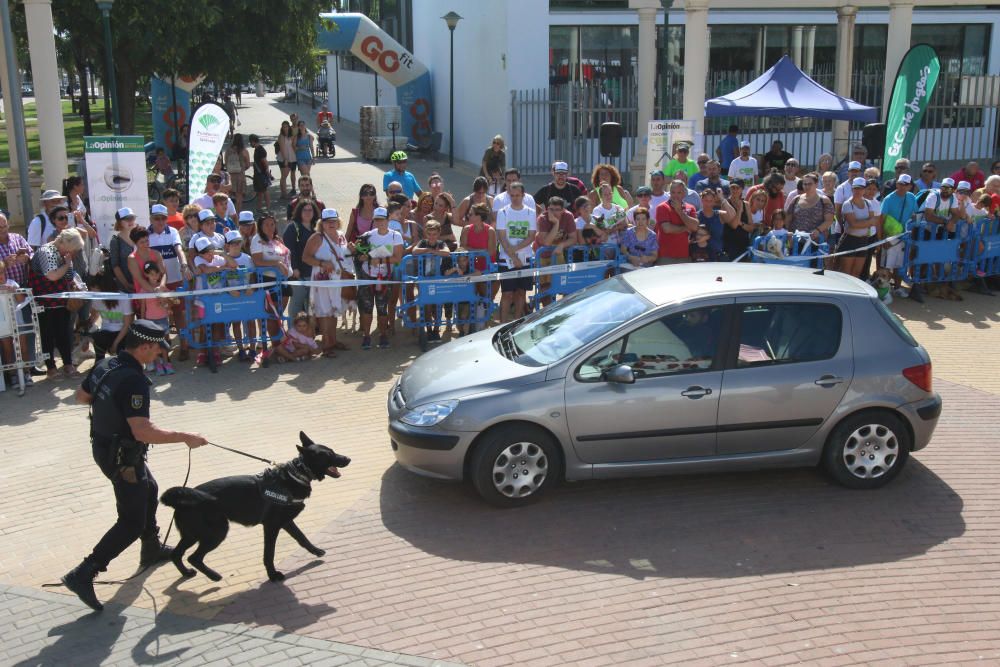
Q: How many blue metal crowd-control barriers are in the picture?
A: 6